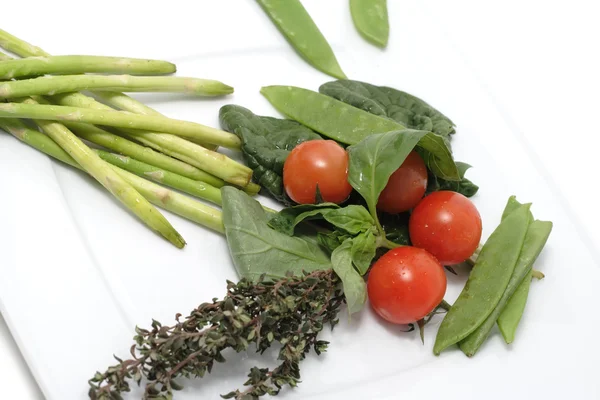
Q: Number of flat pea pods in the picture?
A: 6